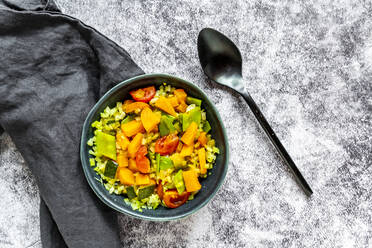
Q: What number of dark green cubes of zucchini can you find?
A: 3